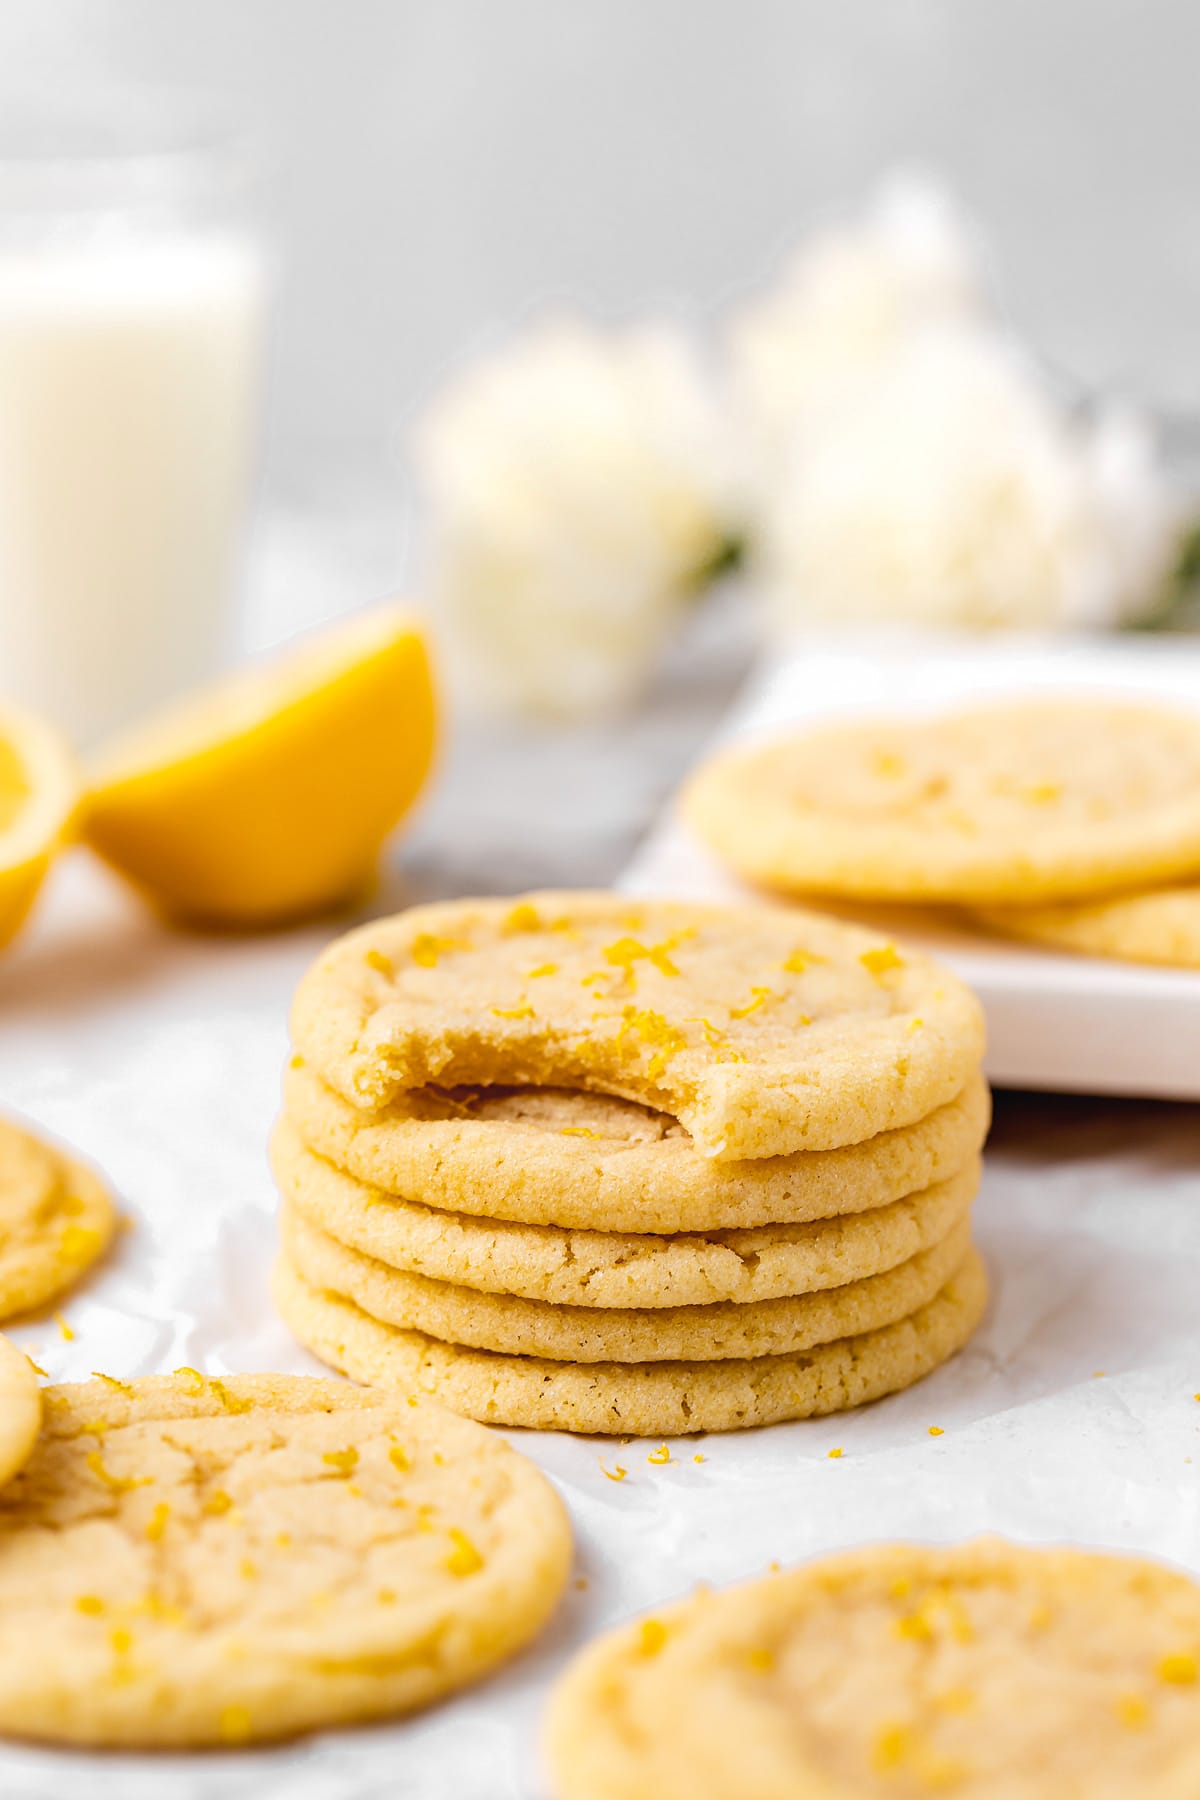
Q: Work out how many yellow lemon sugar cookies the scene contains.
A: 11